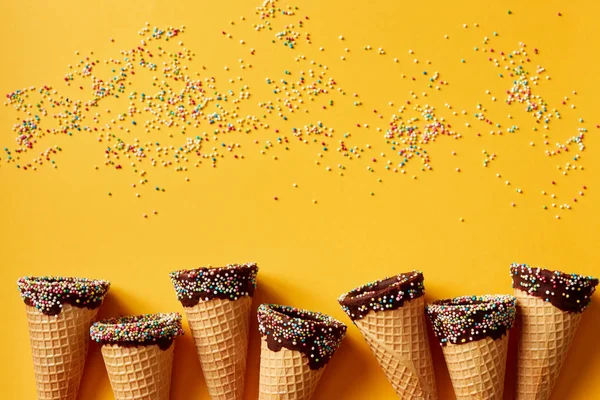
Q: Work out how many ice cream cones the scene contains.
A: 7